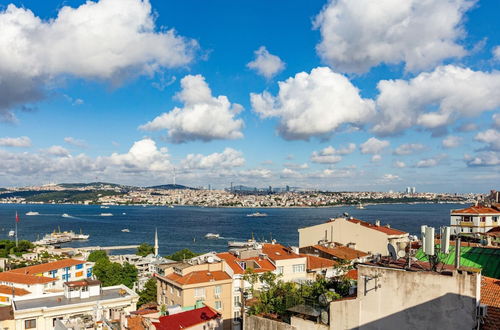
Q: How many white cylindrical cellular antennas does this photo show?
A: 3